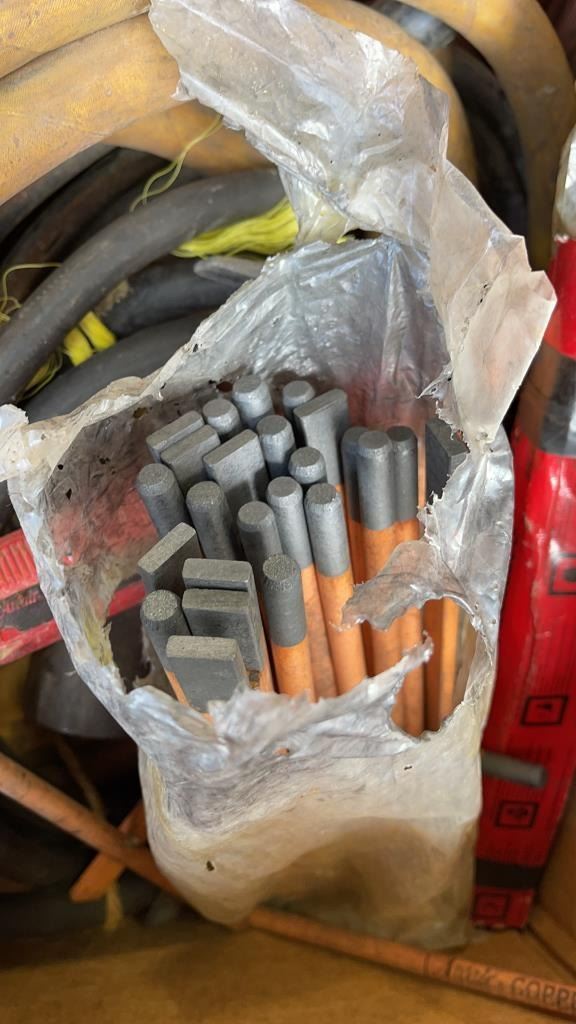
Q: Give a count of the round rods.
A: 15